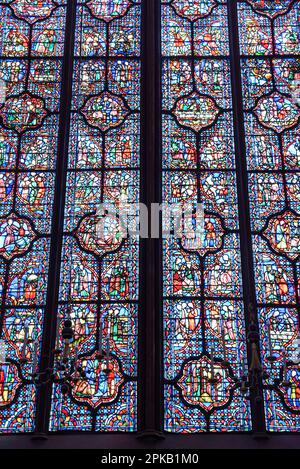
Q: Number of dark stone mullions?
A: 3